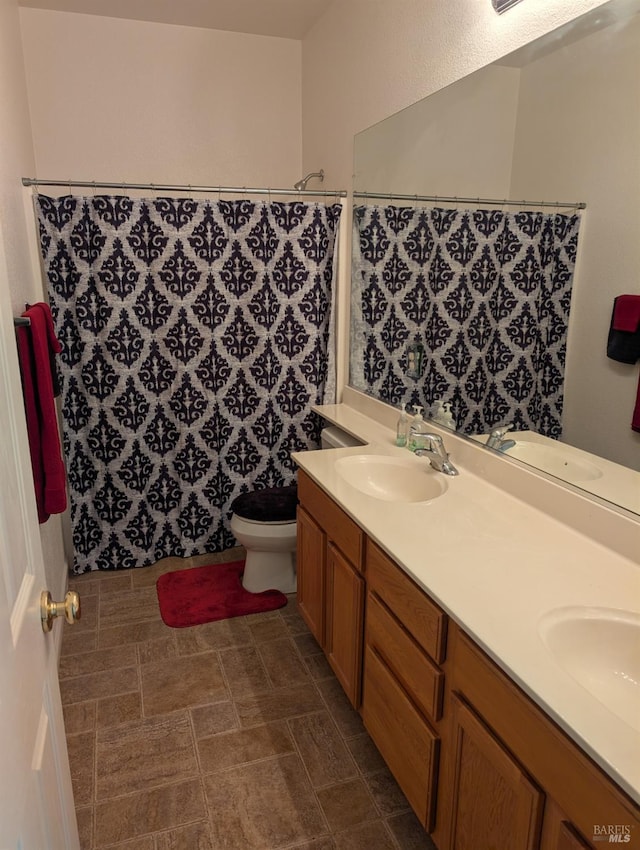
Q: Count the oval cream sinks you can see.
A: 2